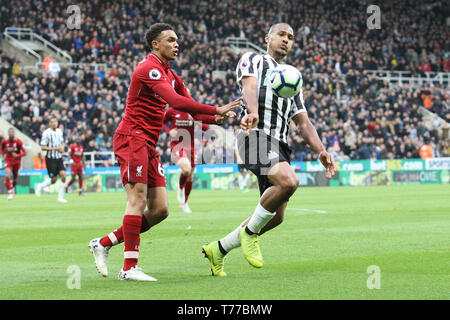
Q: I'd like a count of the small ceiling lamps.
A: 0